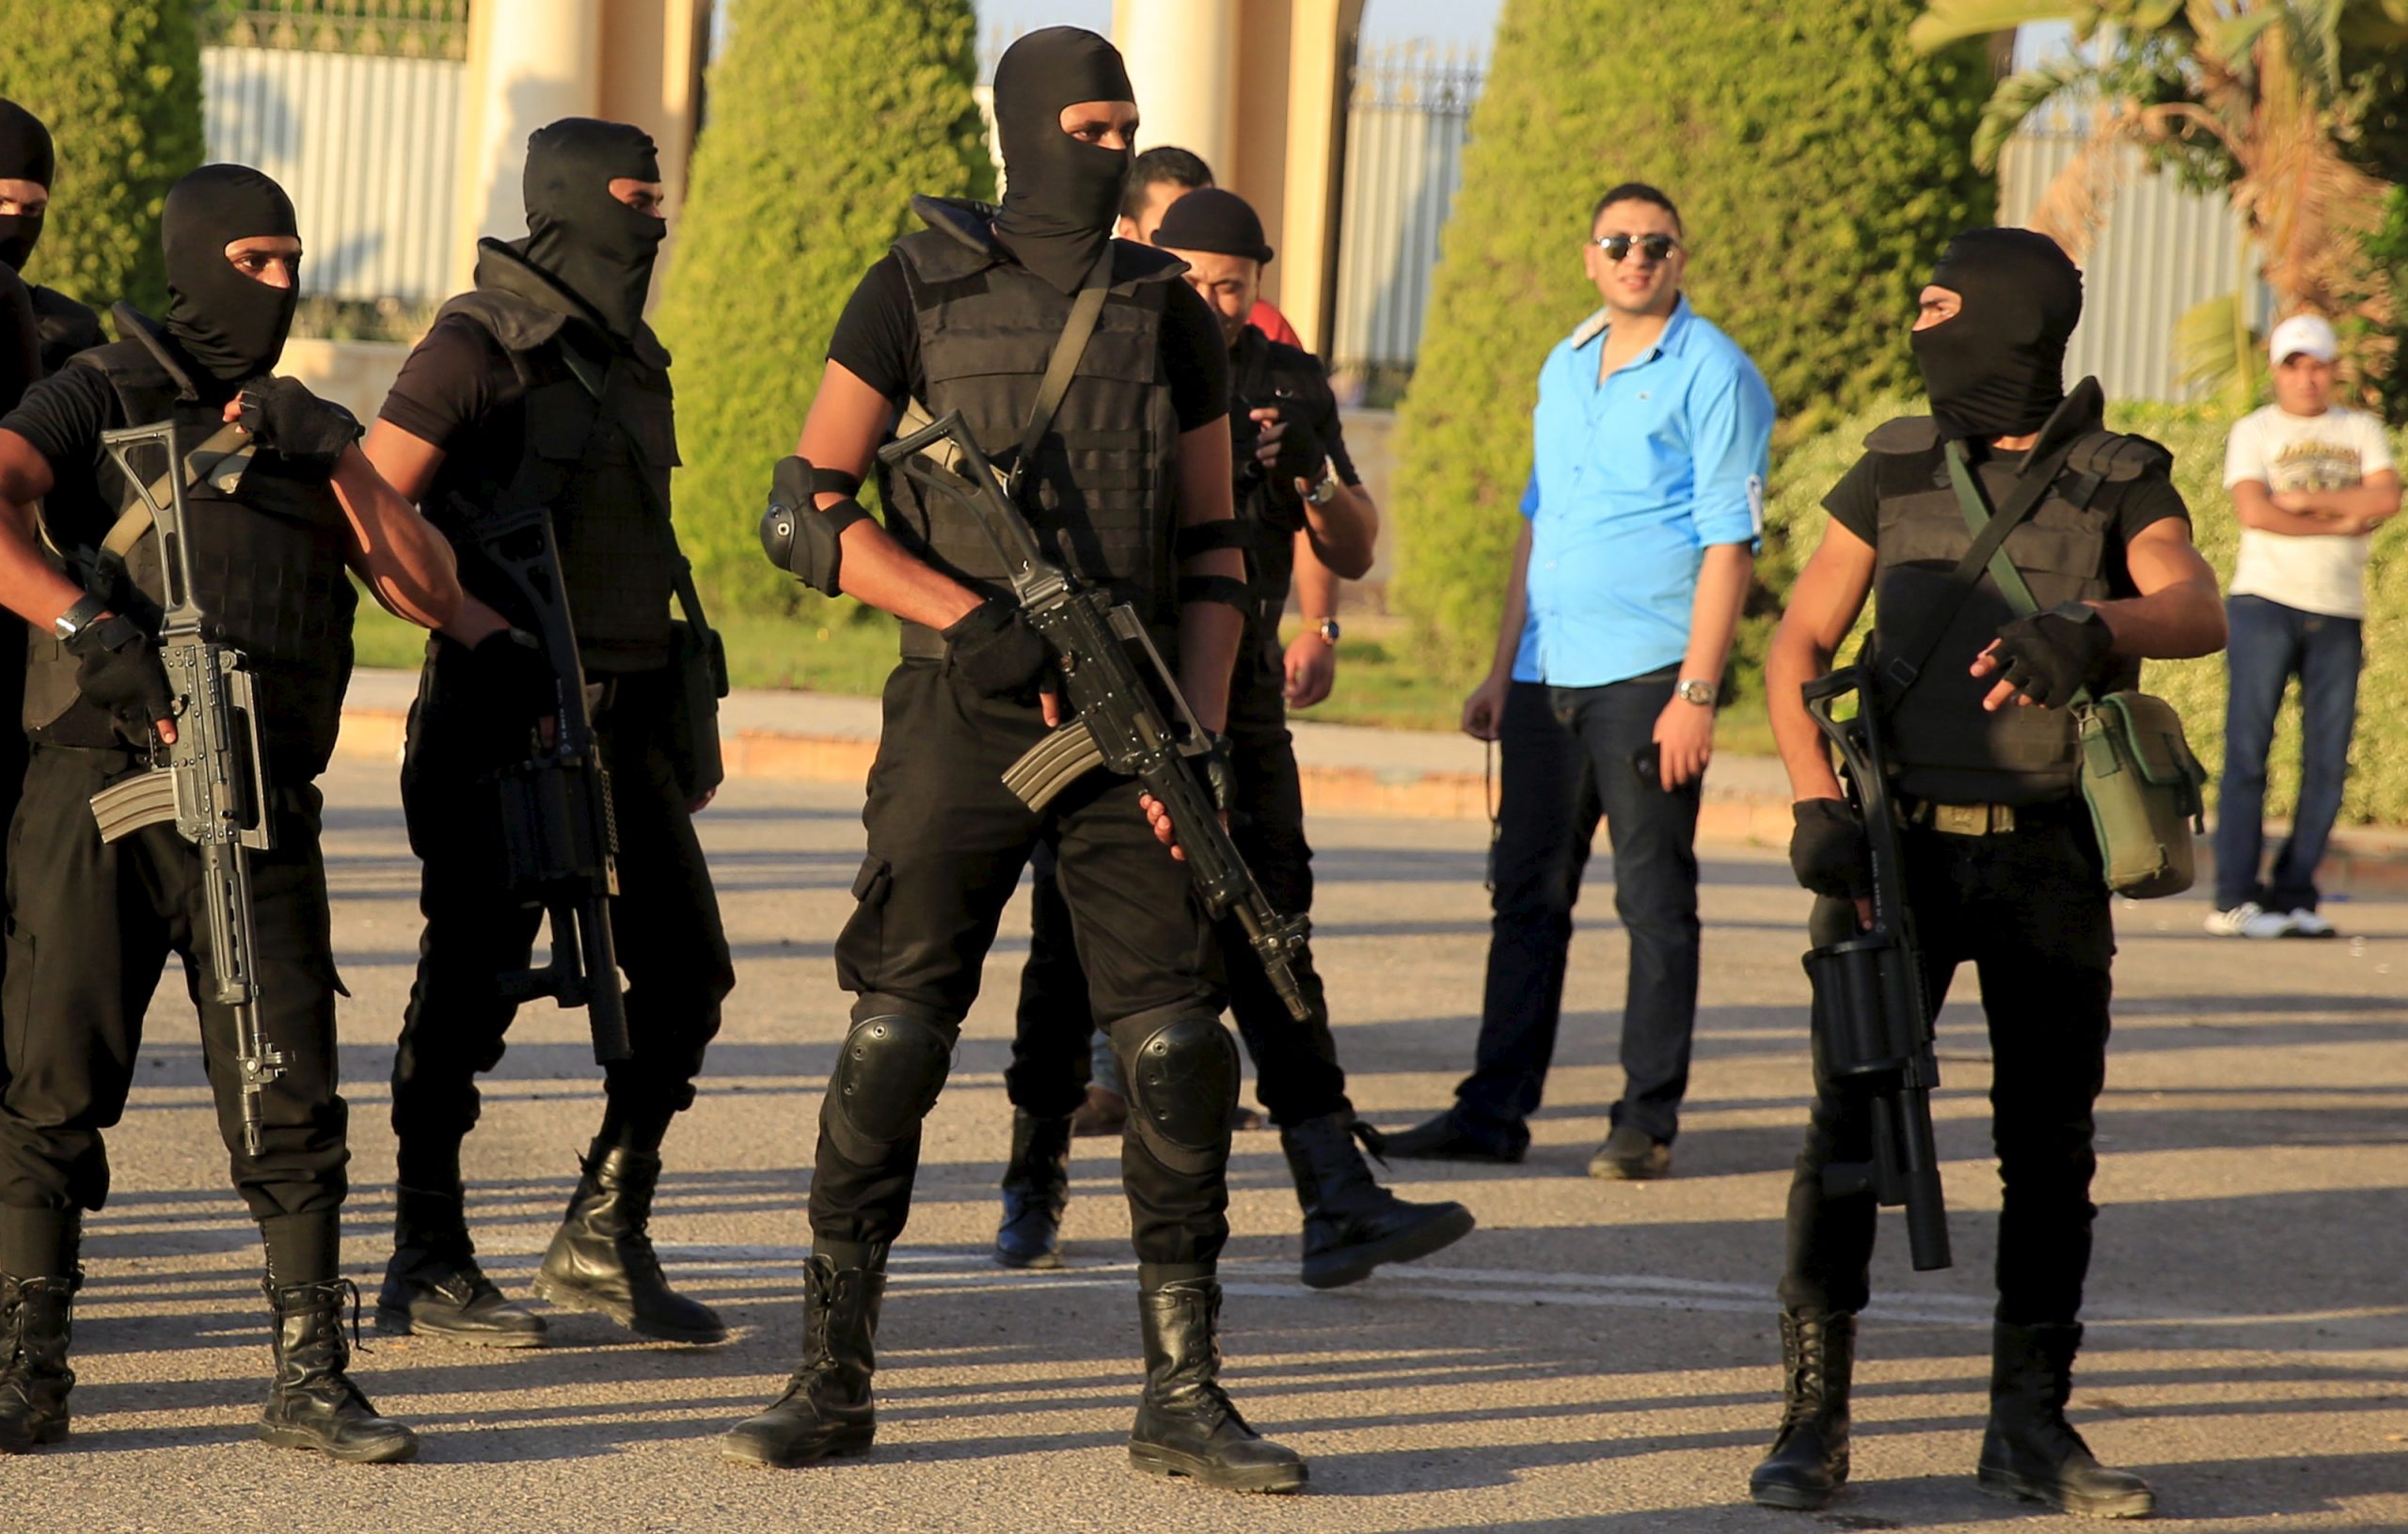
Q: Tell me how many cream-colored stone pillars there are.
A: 2